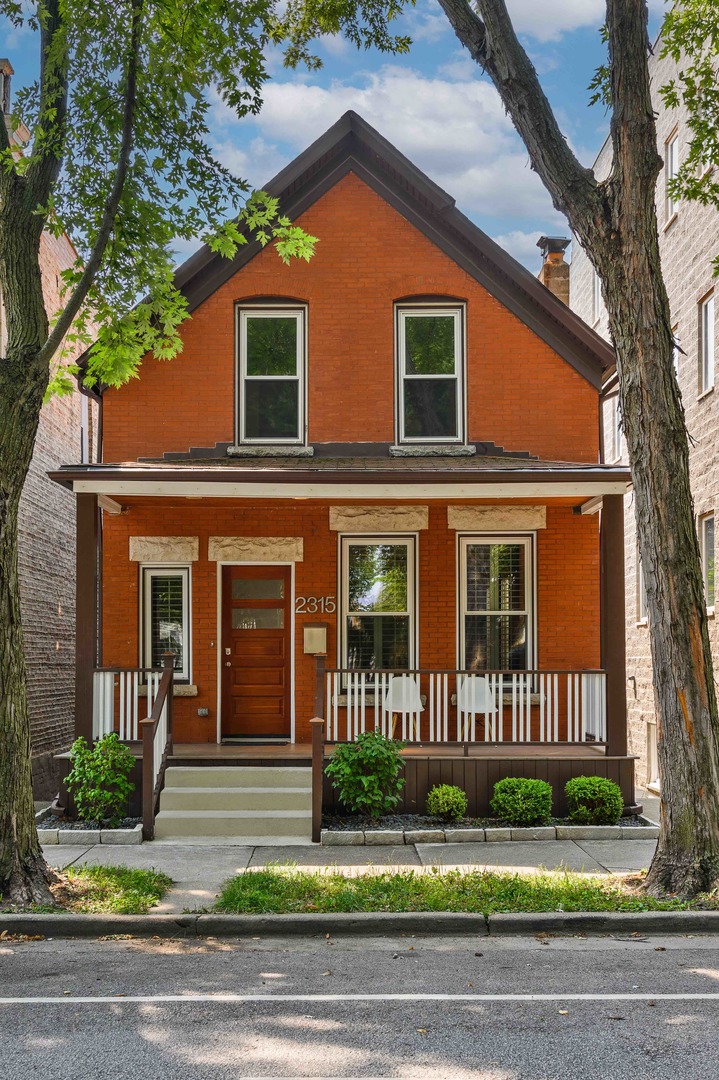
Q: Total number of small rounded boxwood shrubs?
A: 3